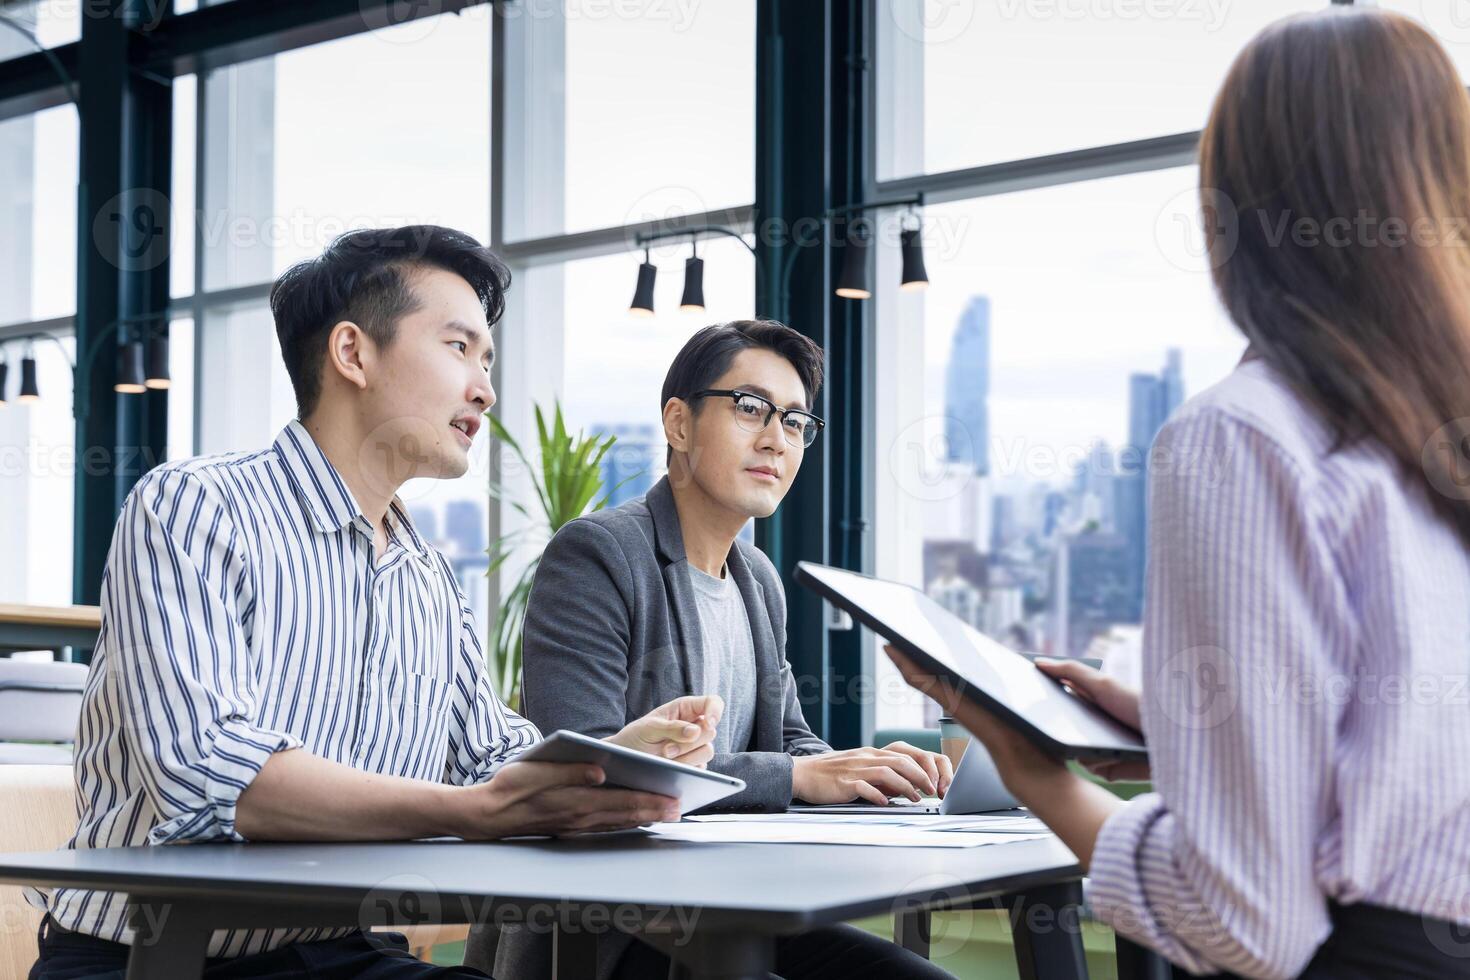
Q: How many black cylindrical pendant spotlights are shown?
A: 8